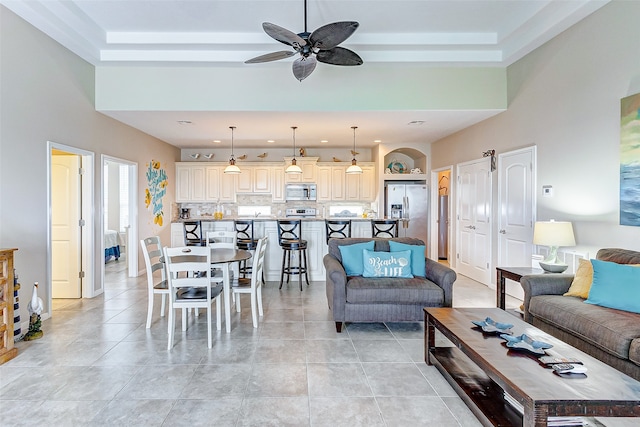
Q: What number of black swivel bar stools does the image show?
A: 5